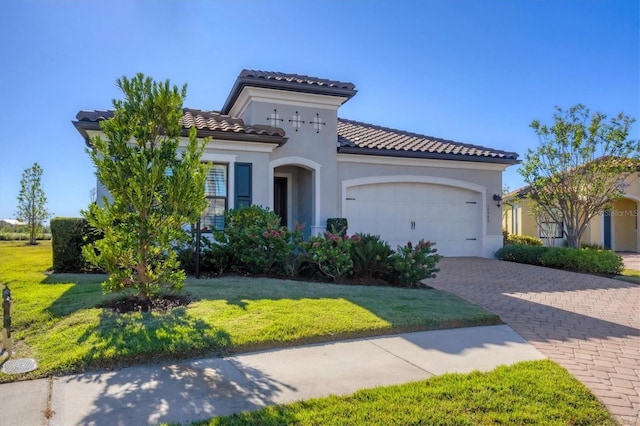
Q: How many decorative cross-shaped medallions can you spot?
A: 3